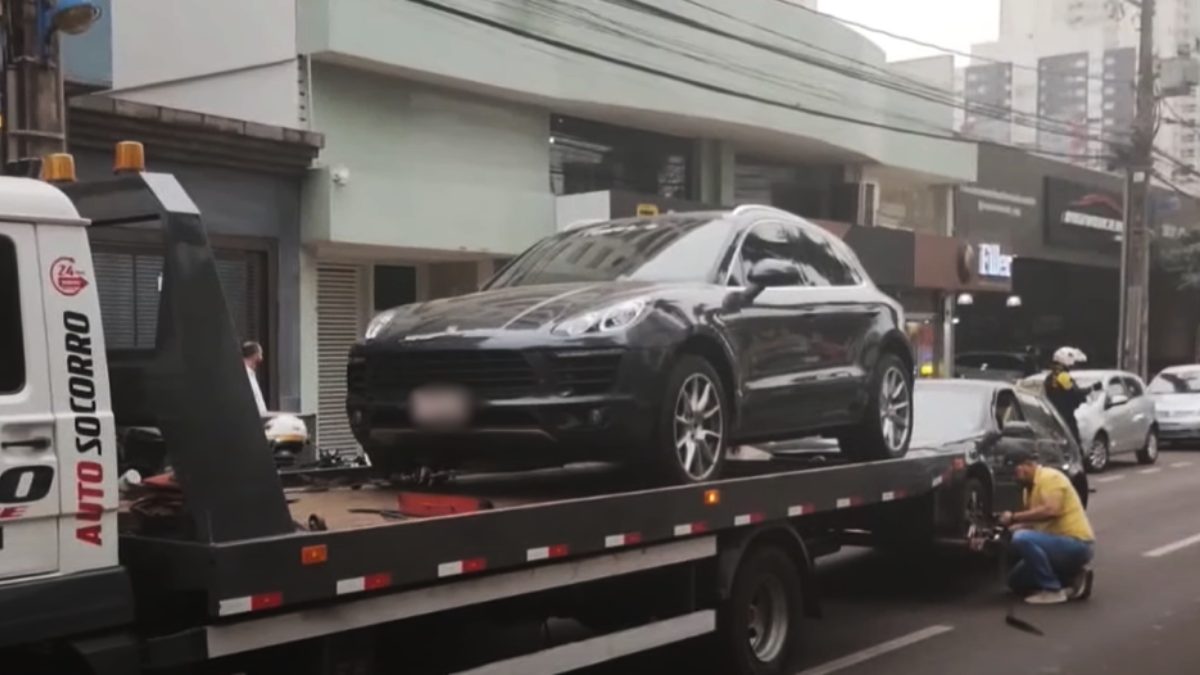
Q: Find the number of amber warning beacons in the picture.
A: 2